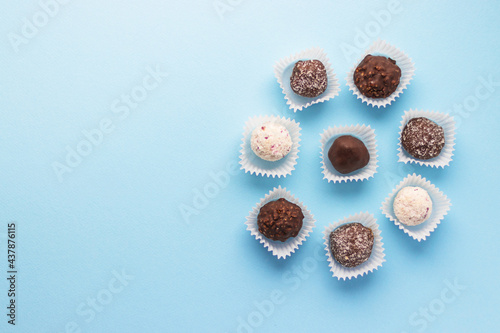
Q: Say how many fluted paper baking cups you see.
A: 8